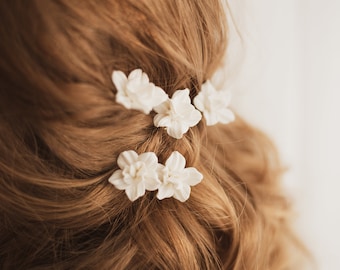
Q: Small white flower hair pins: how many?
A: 5